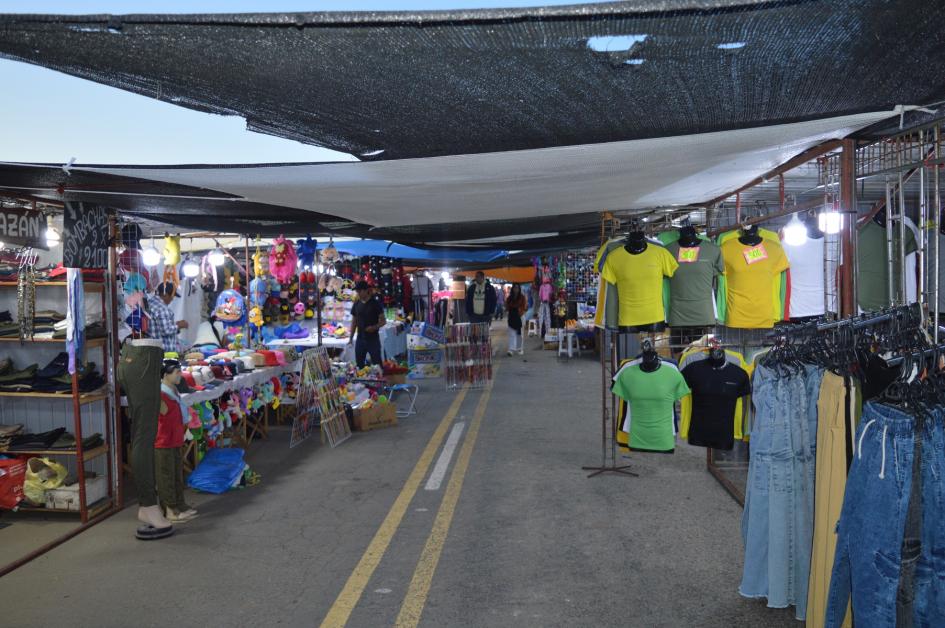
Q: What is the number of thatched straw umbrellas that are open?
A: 0